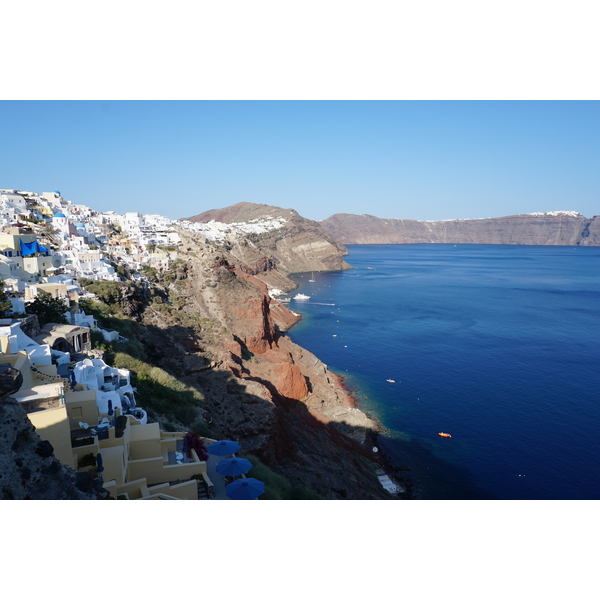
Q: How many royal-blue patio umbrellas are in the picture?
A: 3